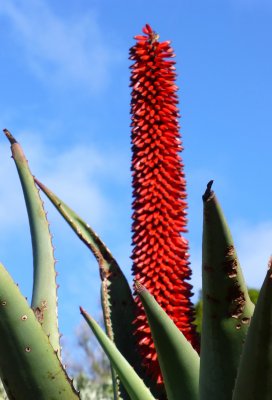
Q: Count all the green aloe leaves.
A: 7